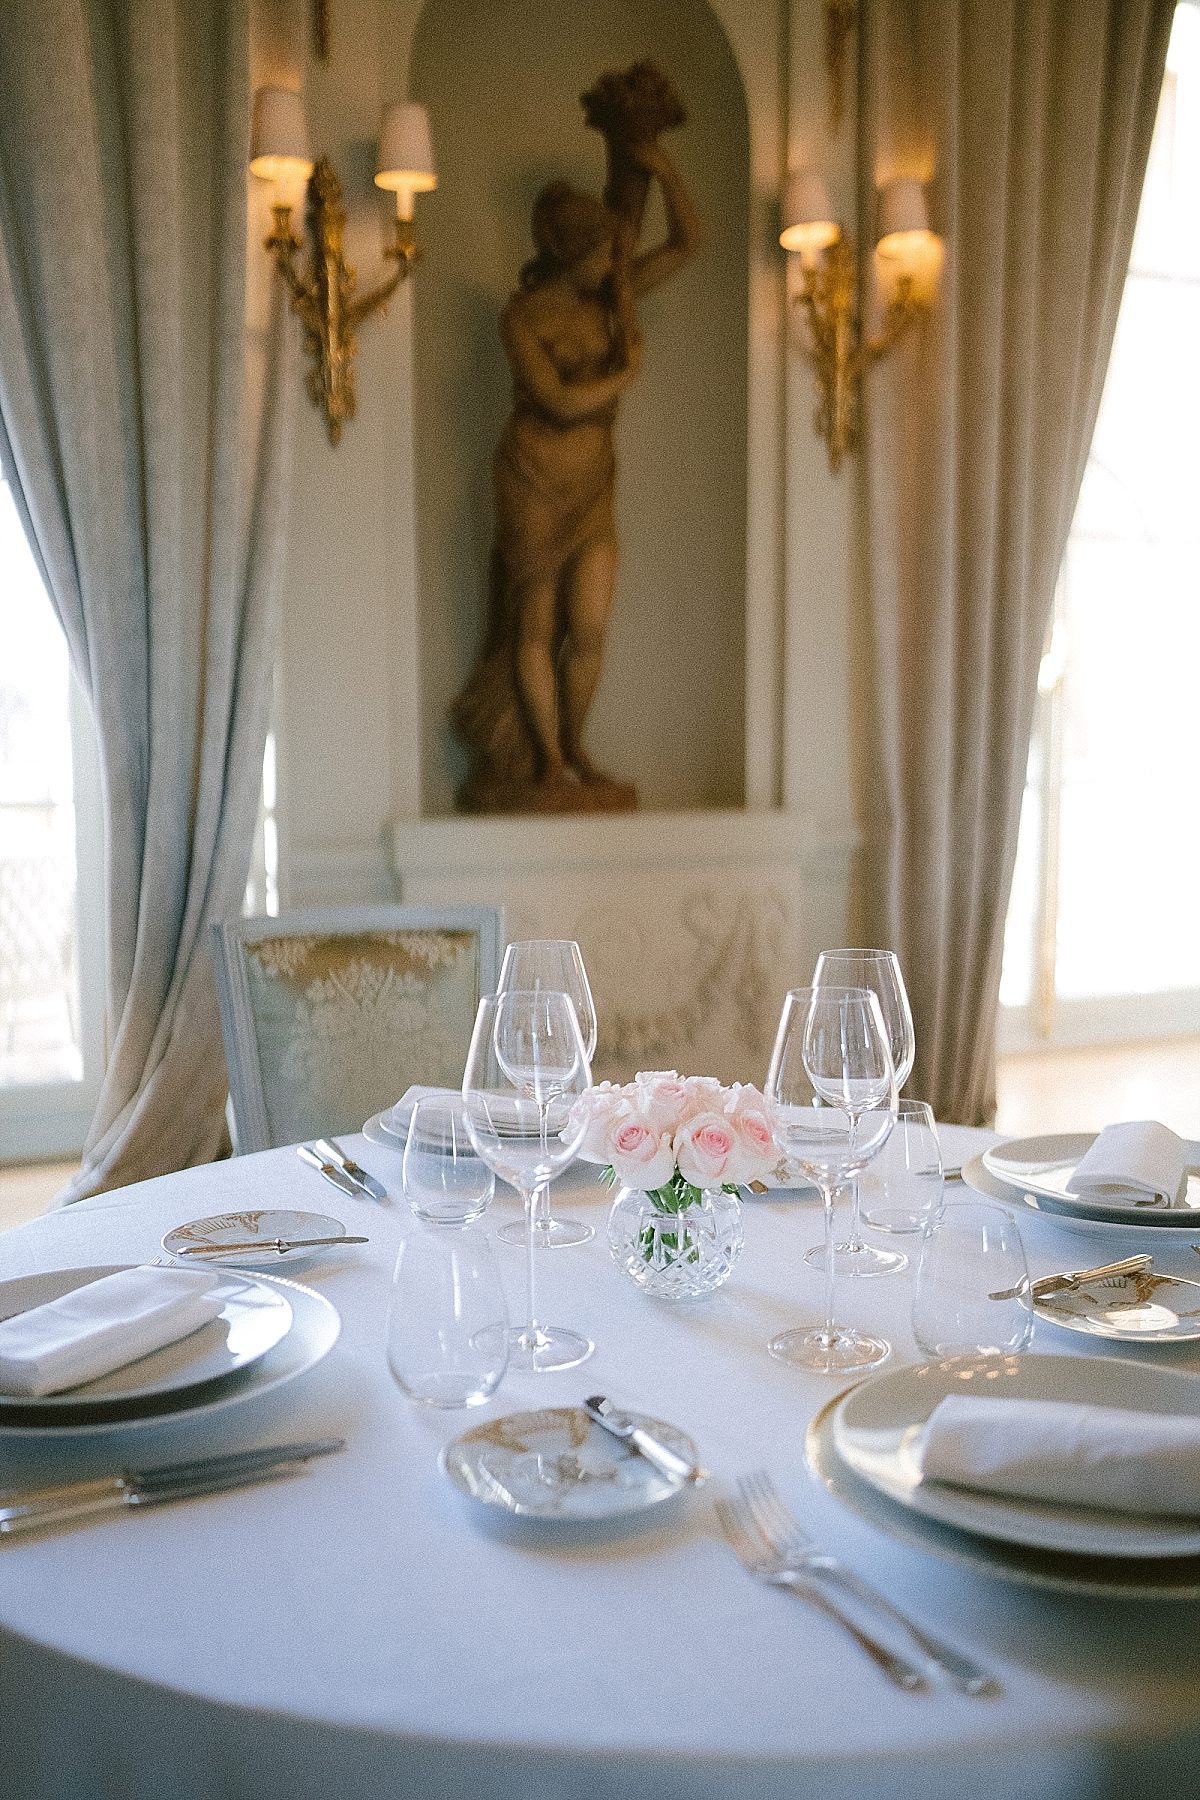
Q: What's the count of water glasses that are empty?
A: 4